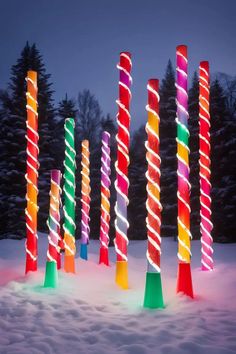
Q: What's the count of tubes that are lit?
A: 9